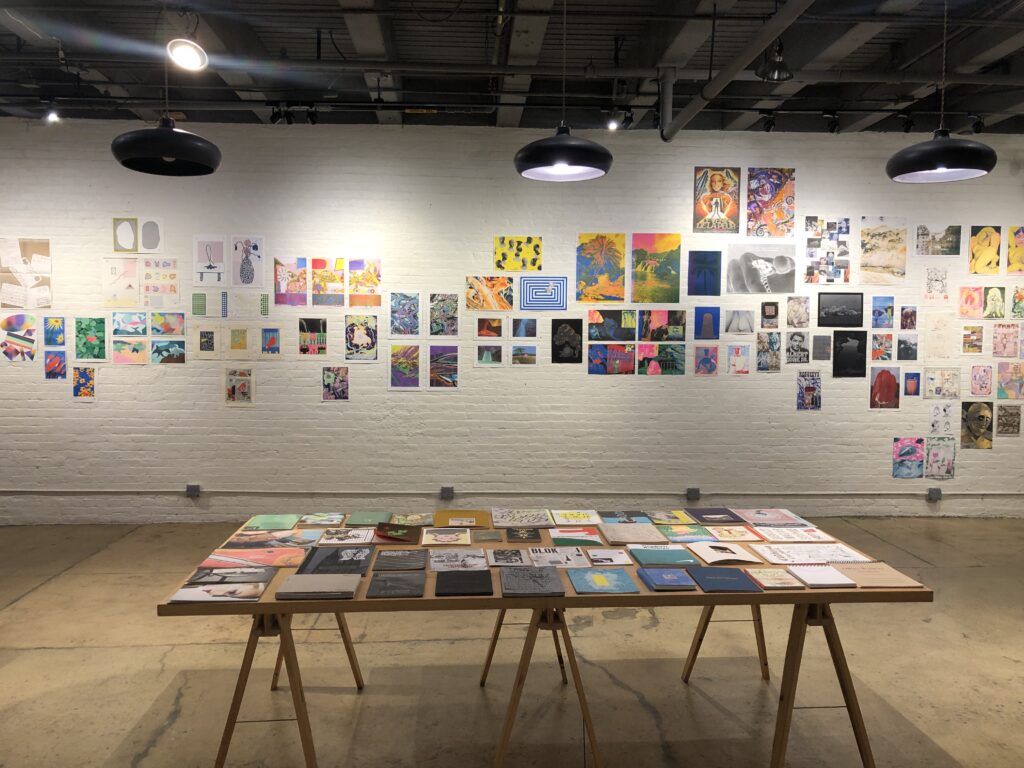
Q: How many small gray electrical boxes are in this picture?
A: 4